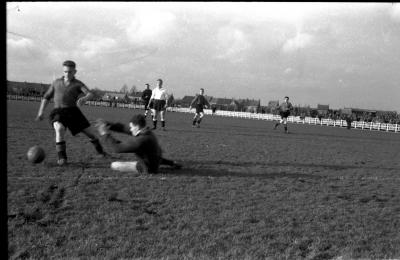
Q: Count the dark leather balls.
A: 1